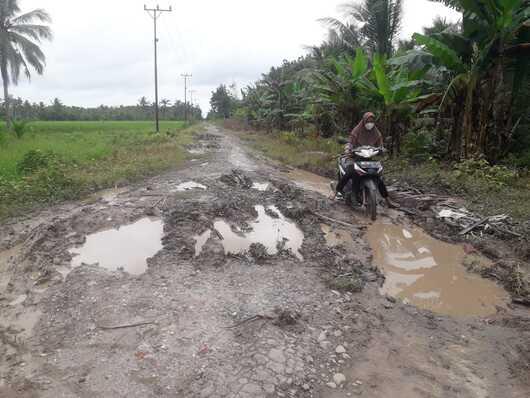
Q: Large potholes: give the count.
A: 3